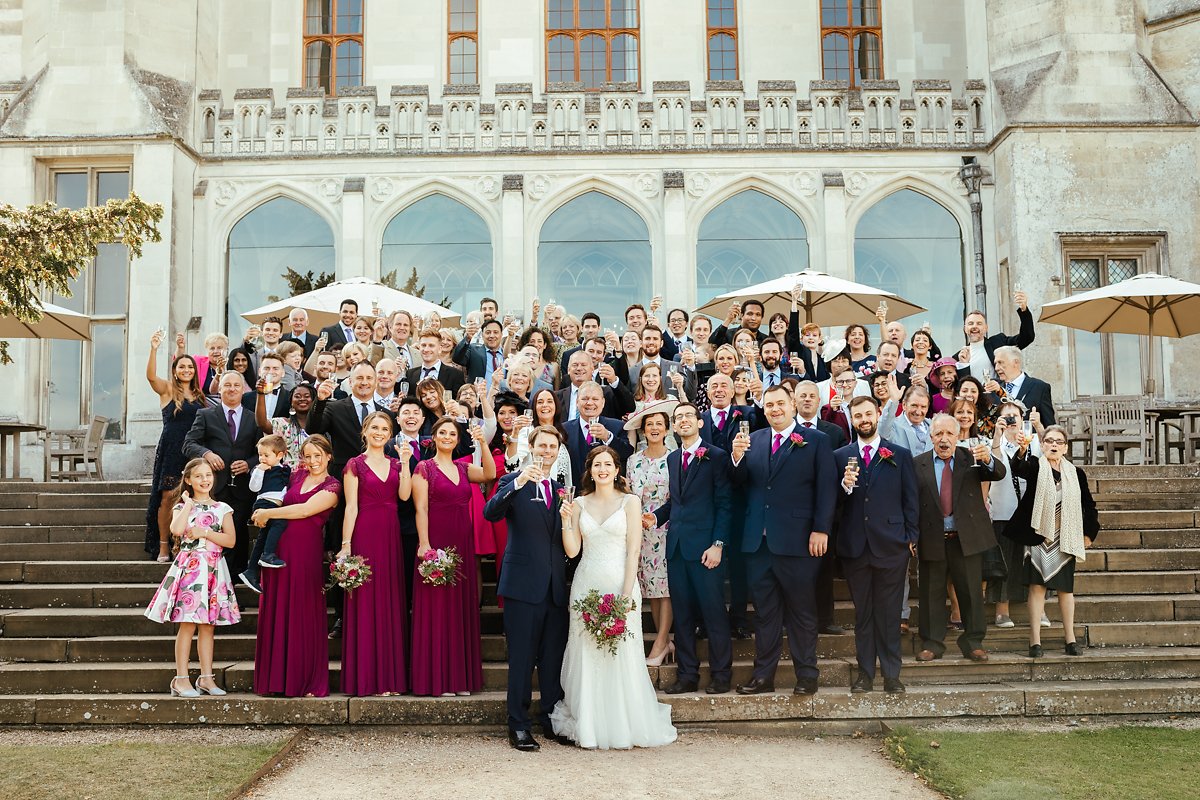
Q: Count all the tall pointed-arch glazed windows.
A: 5